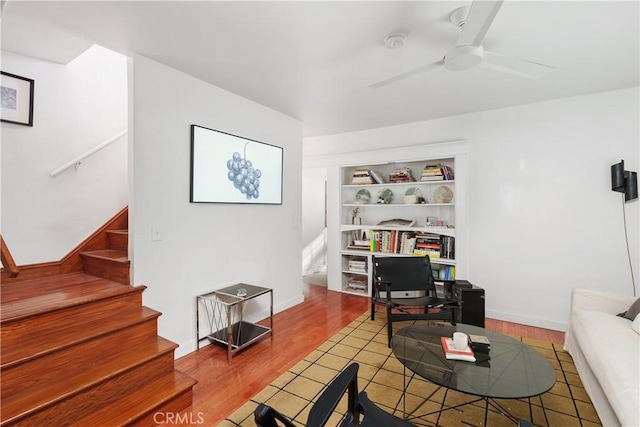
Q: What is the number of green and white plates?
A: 3